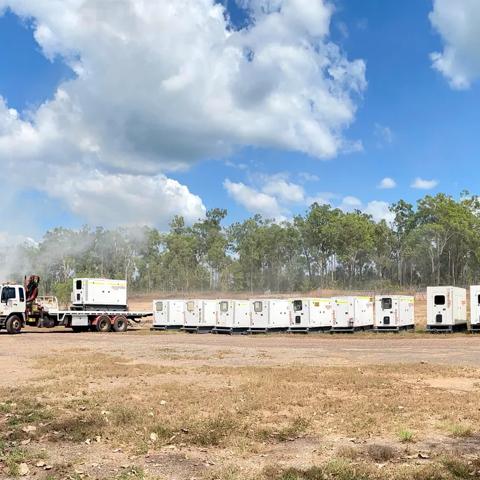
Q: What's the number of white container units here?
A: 10